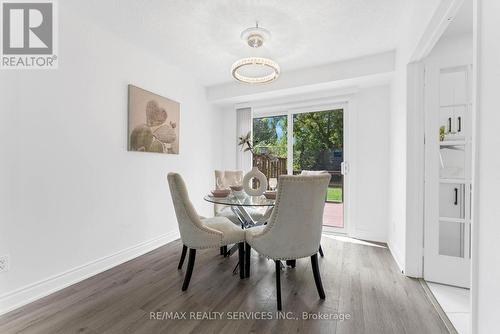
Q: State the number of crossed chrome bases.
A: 1